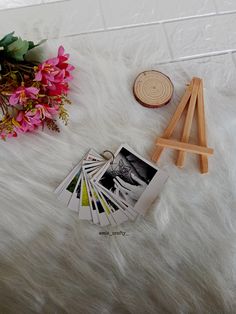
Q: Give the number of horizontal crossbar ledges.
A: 1